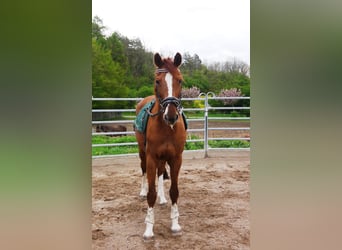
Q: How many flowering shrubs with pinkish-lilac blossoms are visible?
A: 2